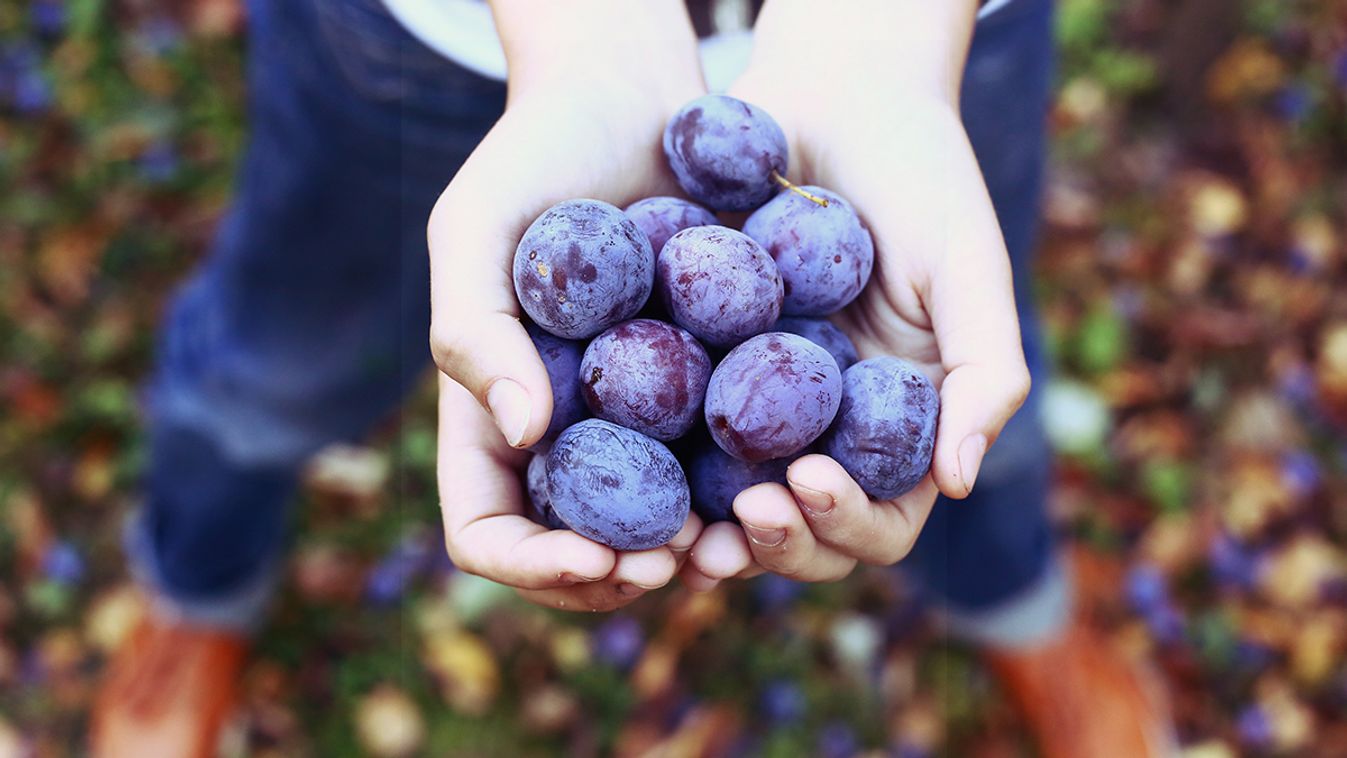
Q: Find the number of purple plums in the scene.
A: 13